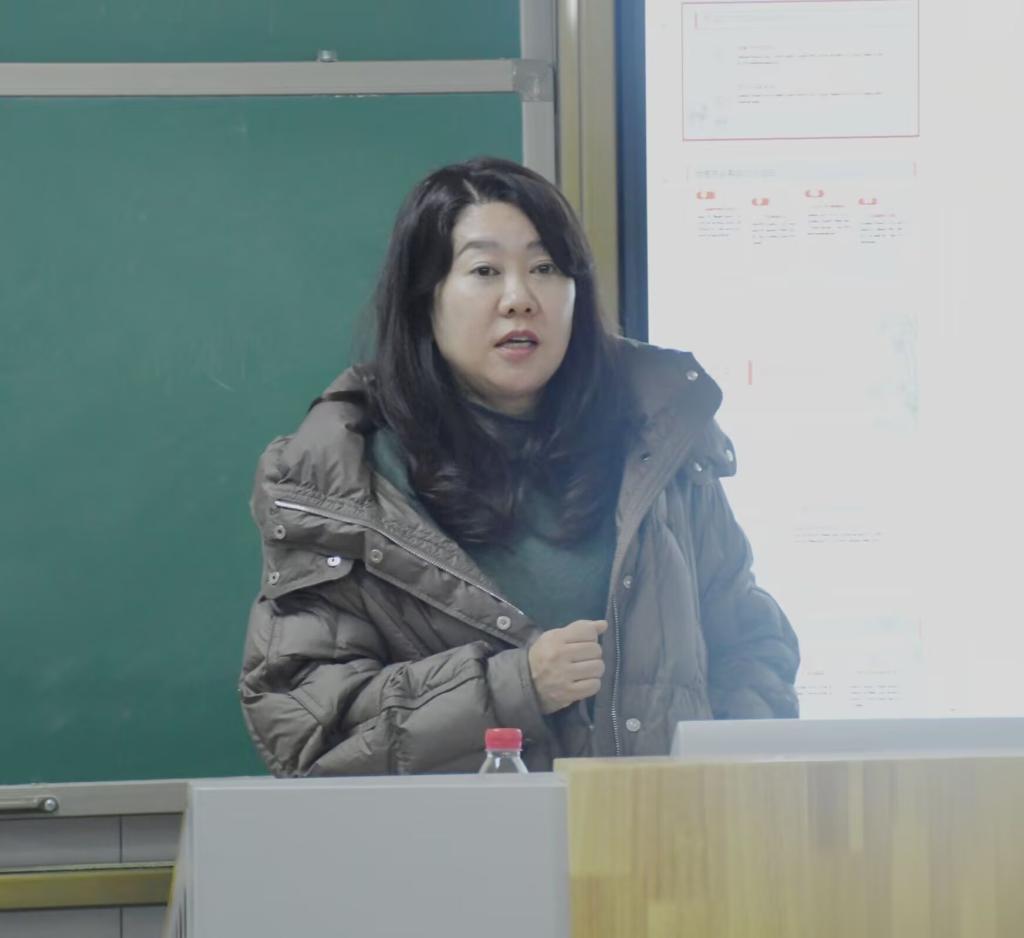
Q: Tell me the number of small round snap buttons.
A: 11